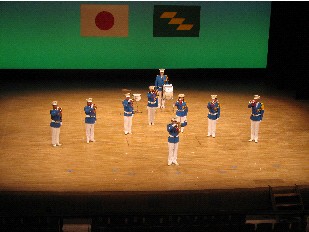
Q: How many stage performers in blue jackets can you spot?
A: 9